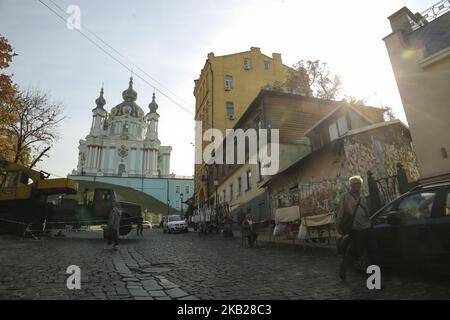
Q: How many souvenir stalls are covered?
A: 2